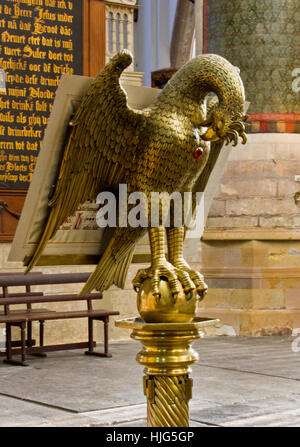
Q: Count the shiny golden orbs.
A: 1